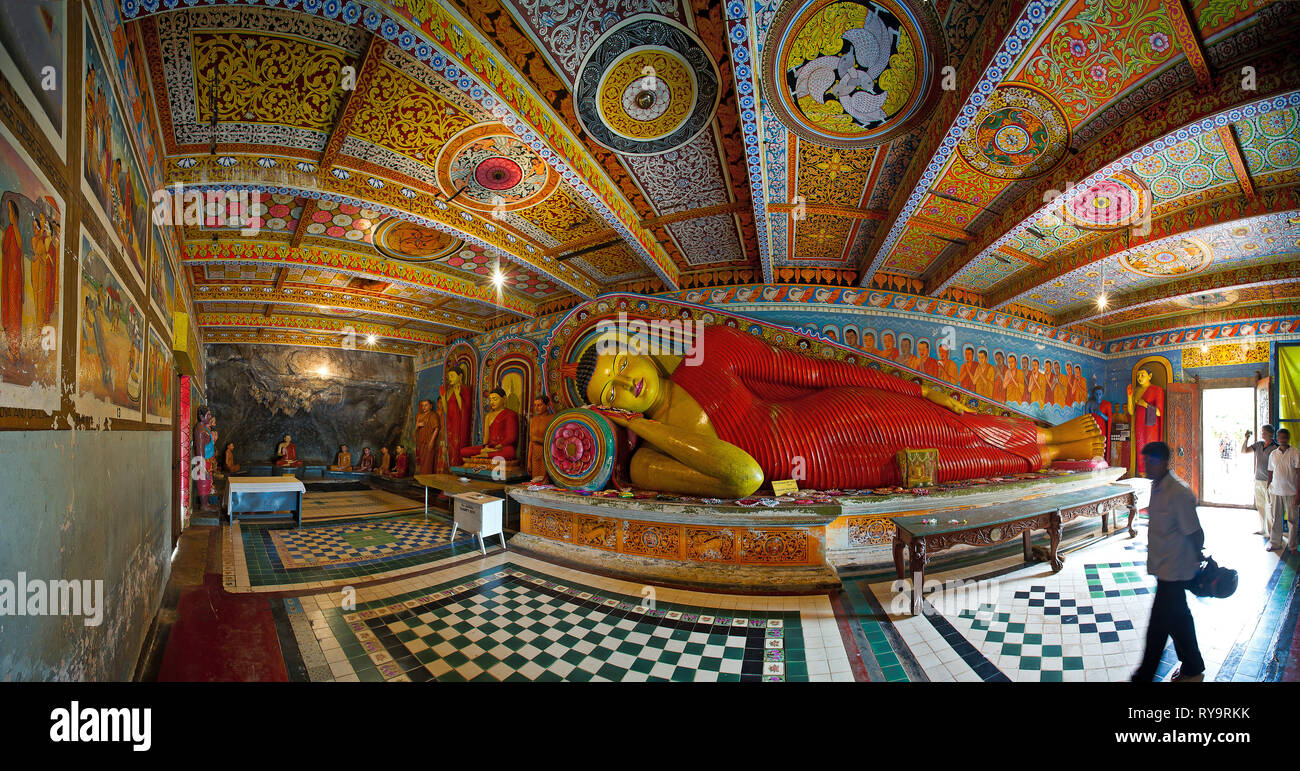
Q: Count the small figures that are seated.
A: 6